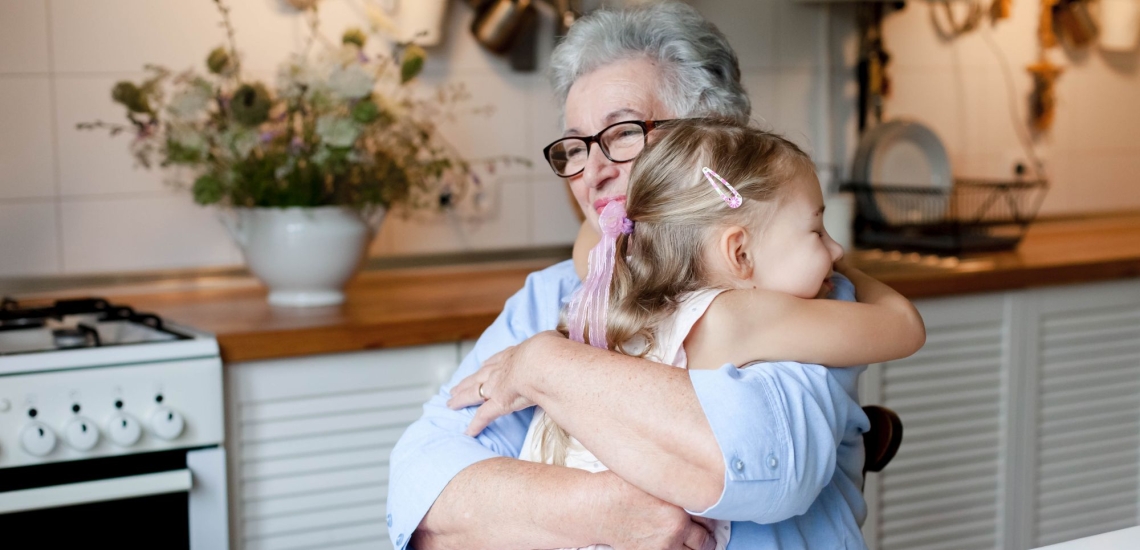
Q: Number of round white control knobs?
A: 4